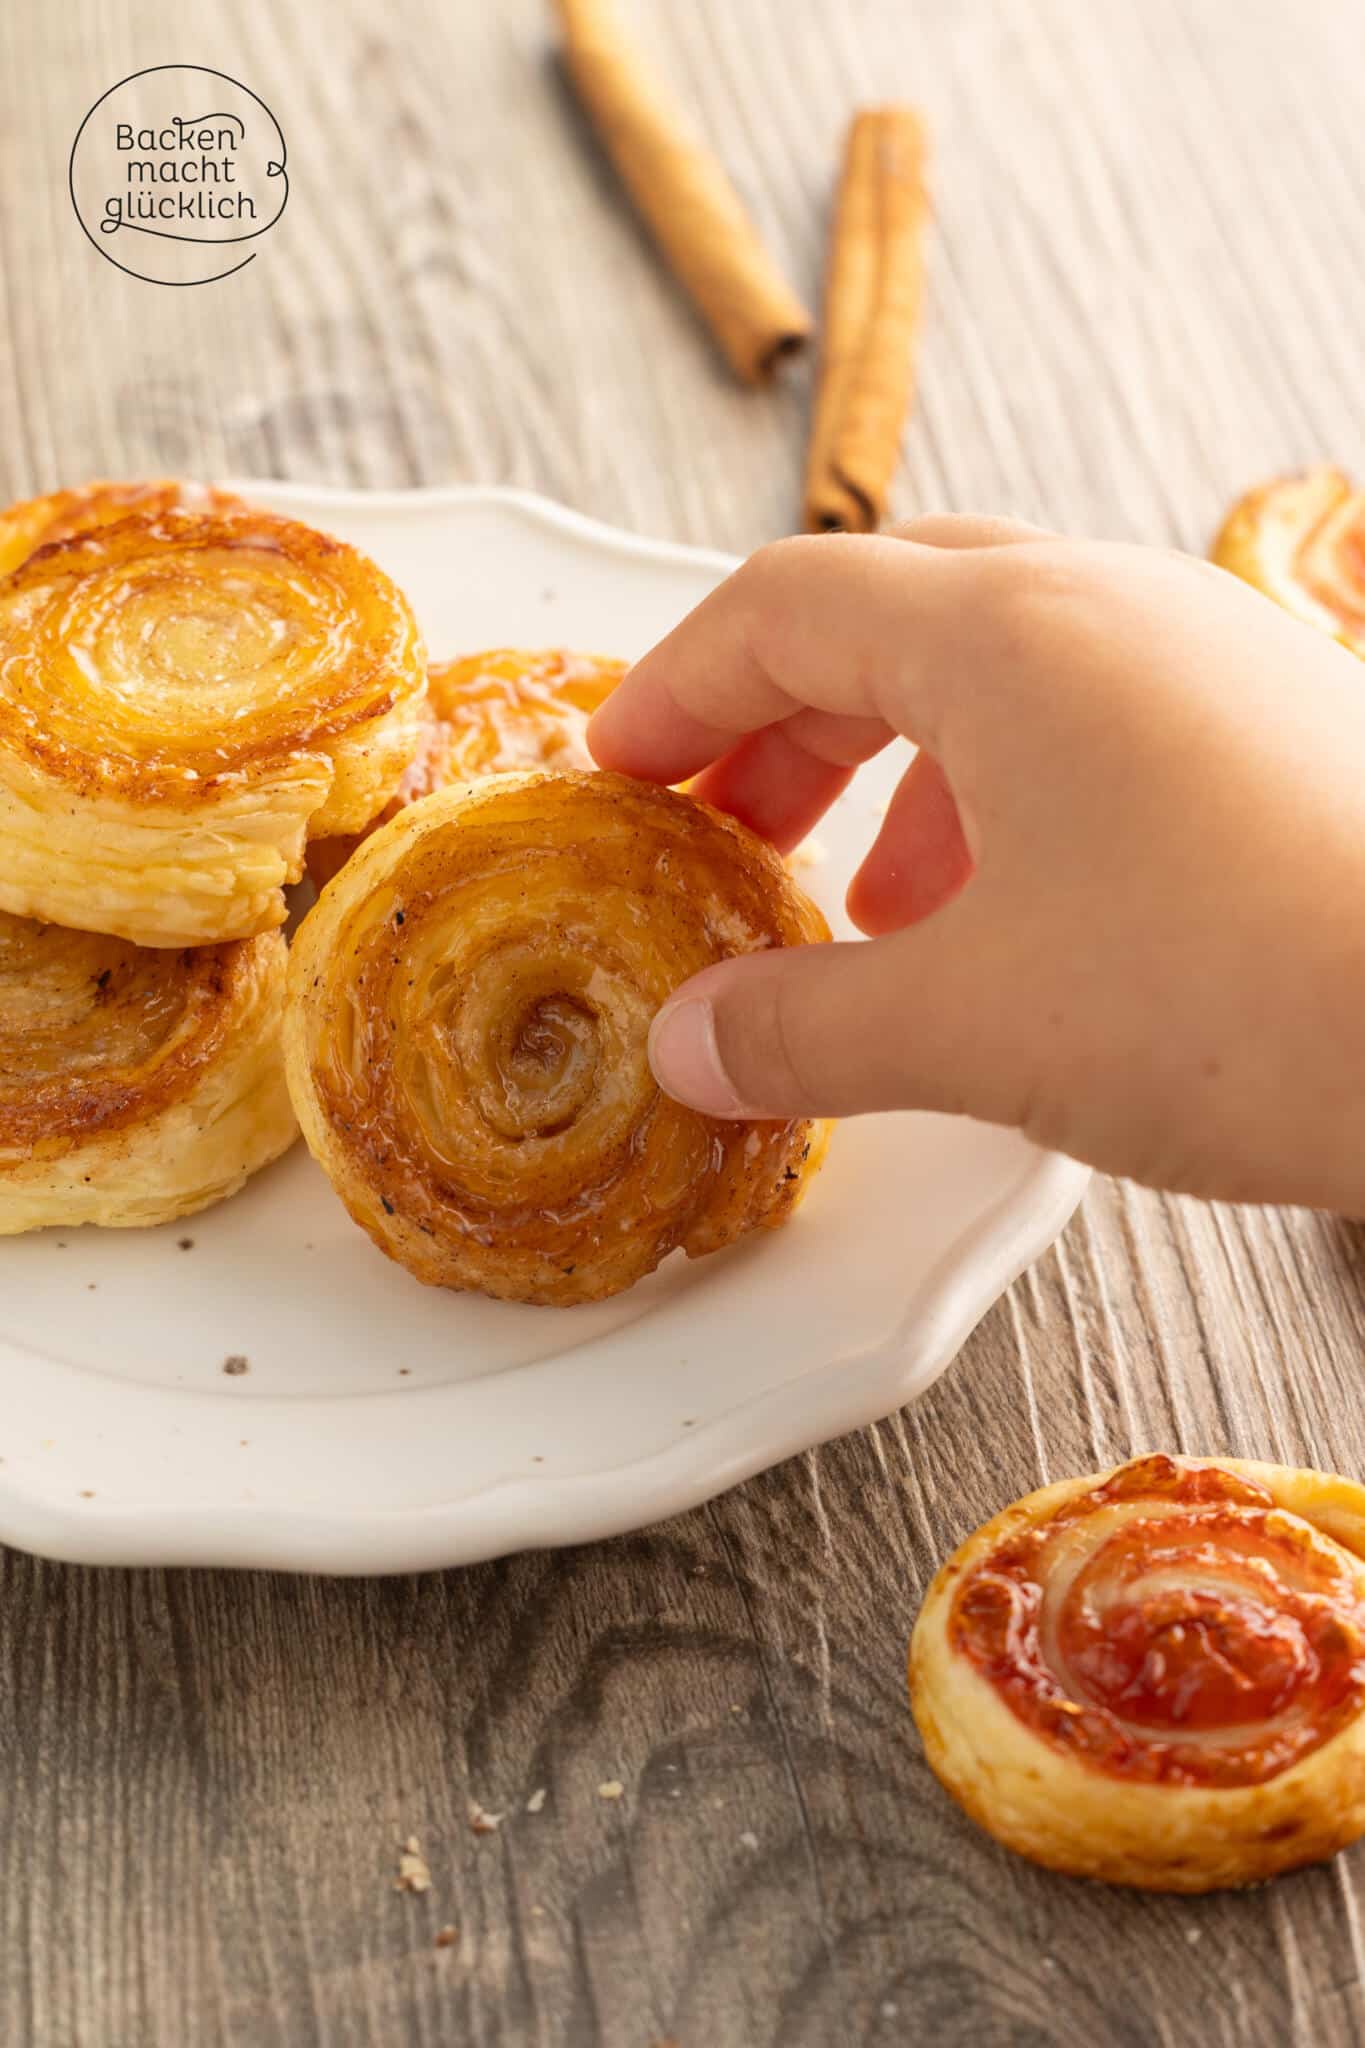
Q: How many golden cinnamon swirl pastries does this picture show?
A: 5